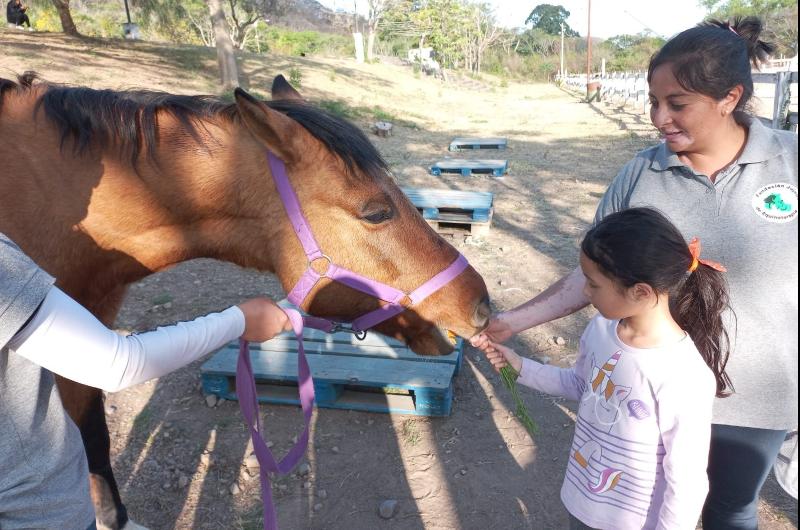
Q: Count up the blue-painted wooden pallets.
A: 4